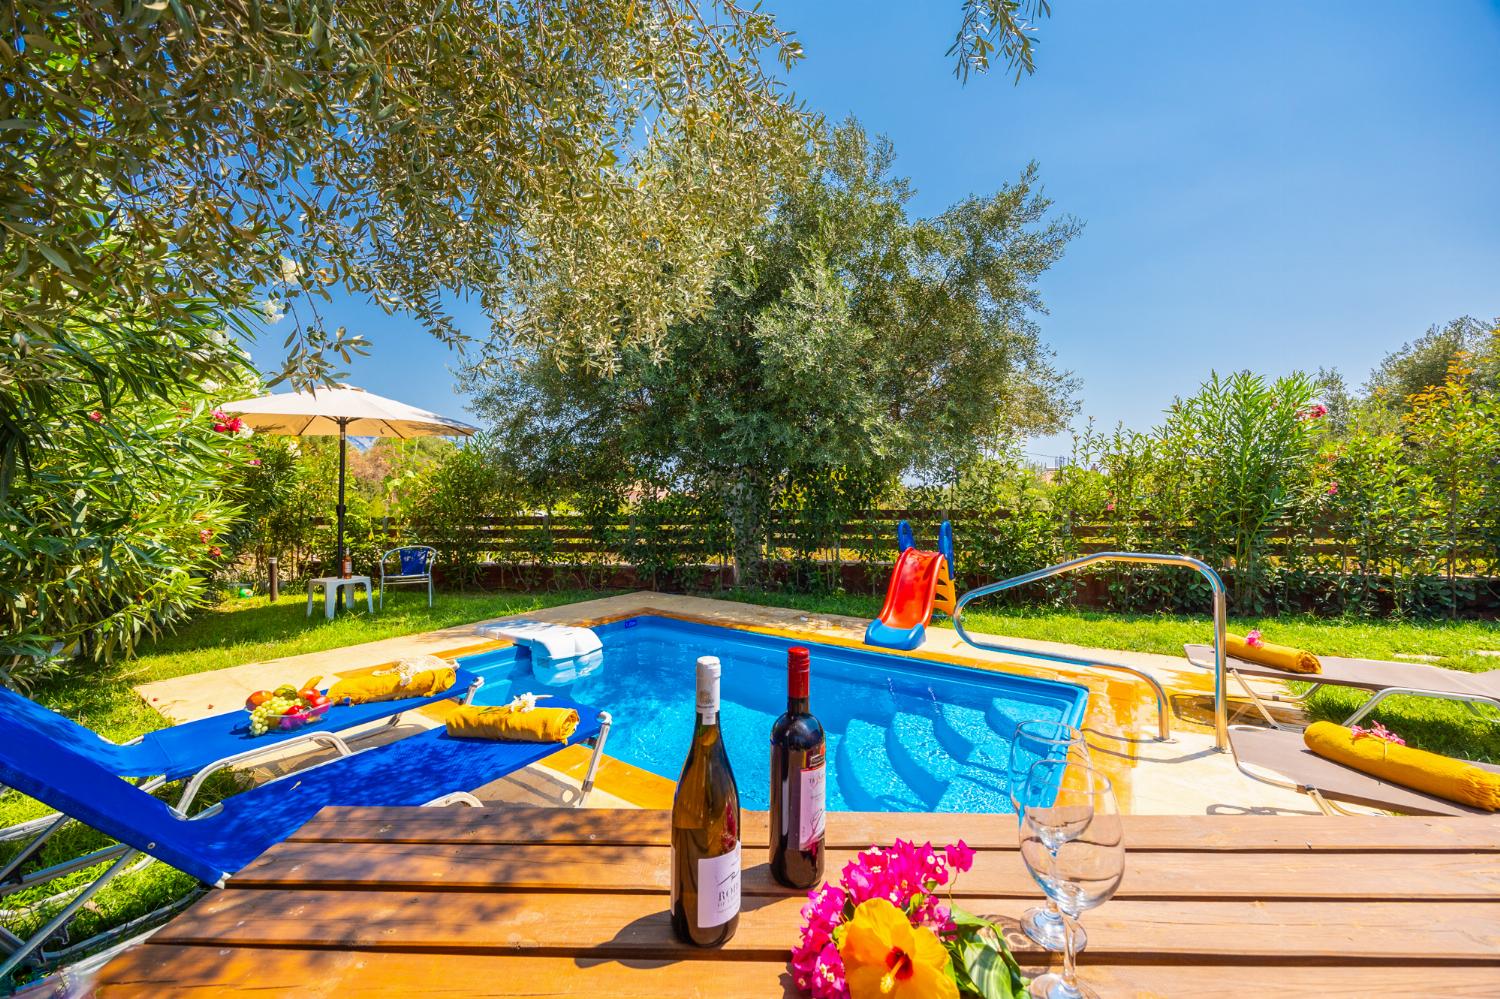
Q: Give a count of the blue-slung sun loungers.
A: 2